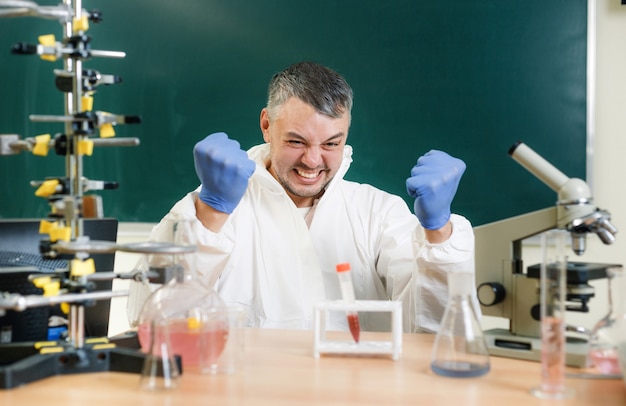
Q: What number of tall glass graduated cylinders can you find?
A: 1